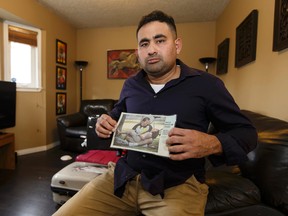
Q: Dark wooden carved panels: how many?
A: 3